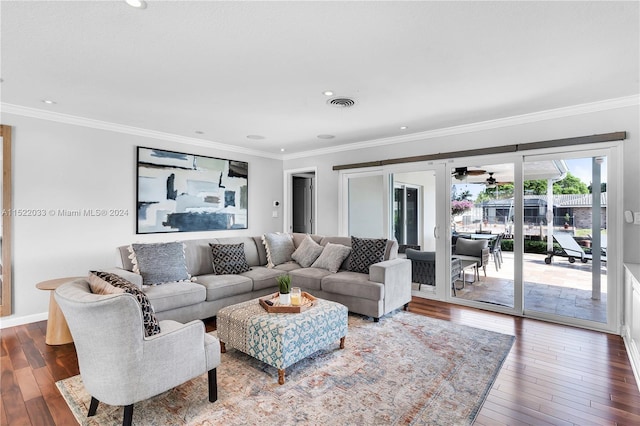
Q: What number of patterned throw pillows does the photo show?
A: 3